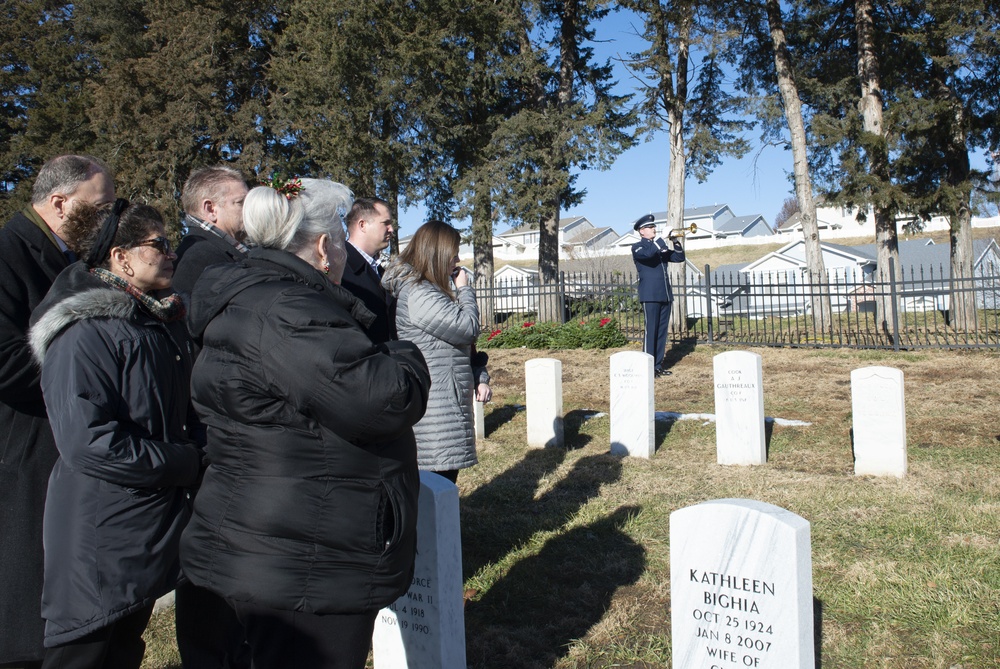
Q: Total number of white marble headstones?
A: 7